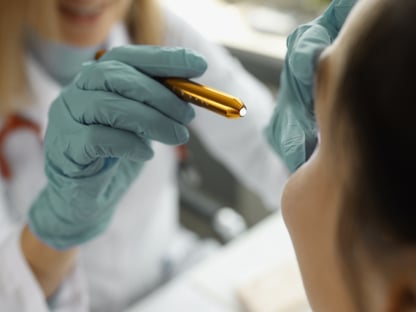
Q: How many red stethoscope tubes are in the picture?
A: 1